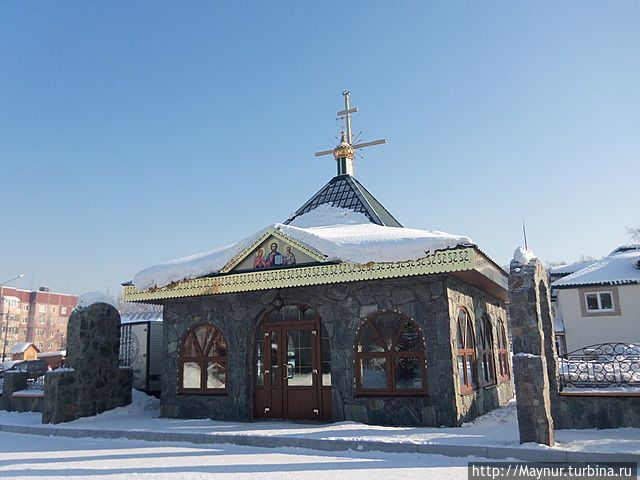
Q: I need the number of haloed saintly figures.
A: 3